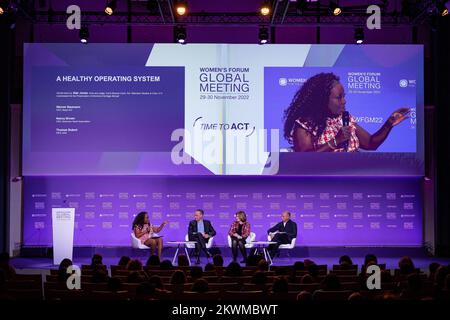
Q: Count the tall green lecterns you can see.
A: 0